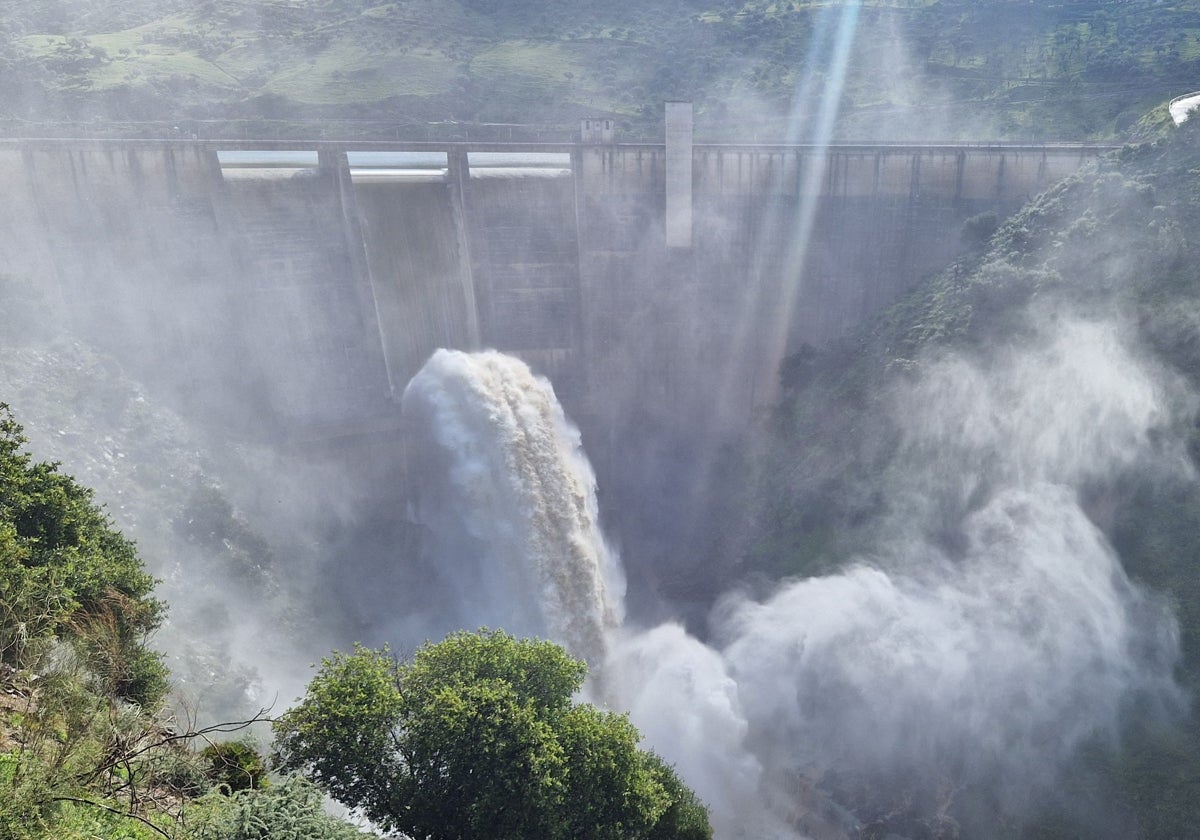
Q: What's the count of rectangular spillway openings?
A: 3